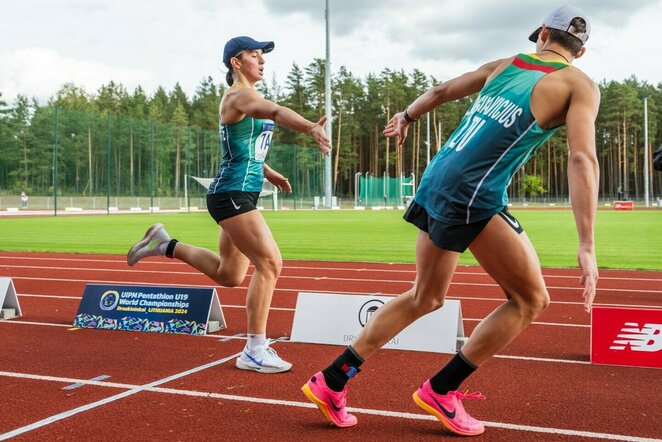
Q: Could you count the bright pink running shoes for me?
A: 2